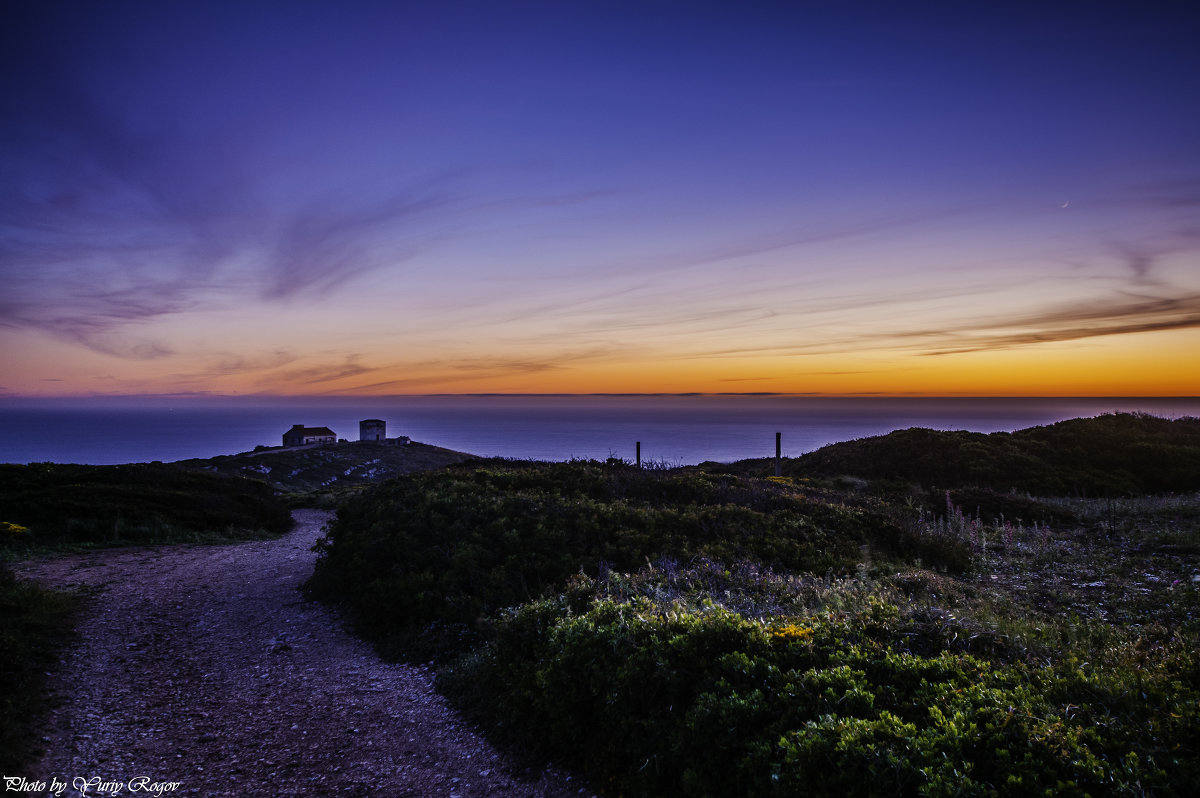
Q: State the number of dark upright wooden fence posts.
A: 2